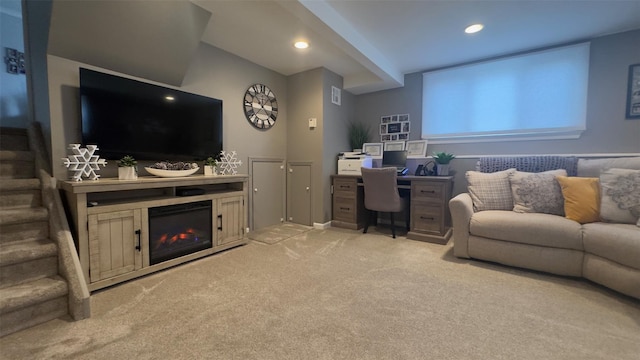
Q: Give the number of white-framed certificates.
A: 3